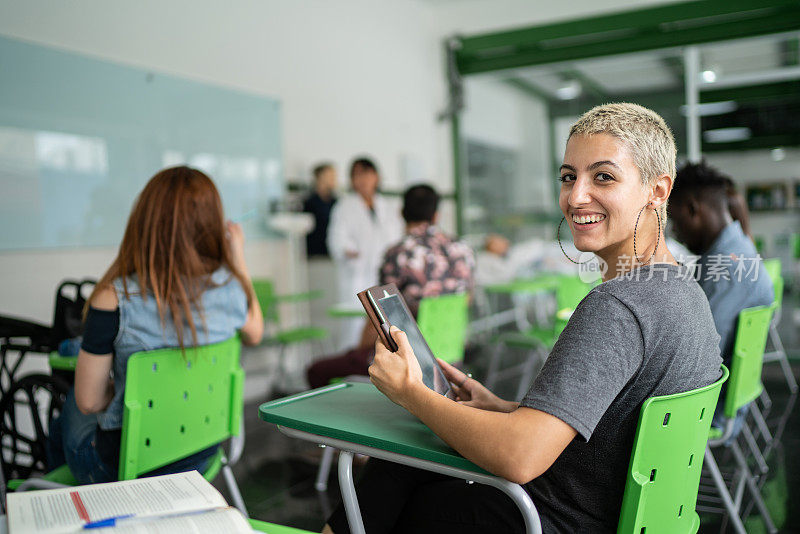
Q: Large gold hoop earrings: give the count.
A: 2